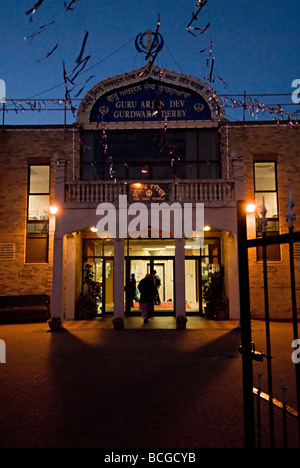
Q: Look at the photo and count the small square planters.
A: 3